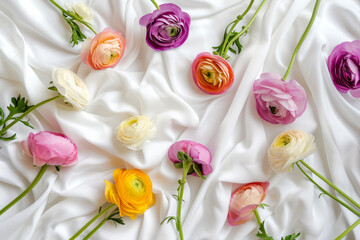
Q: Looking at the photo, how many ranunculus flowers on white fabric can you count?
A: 13